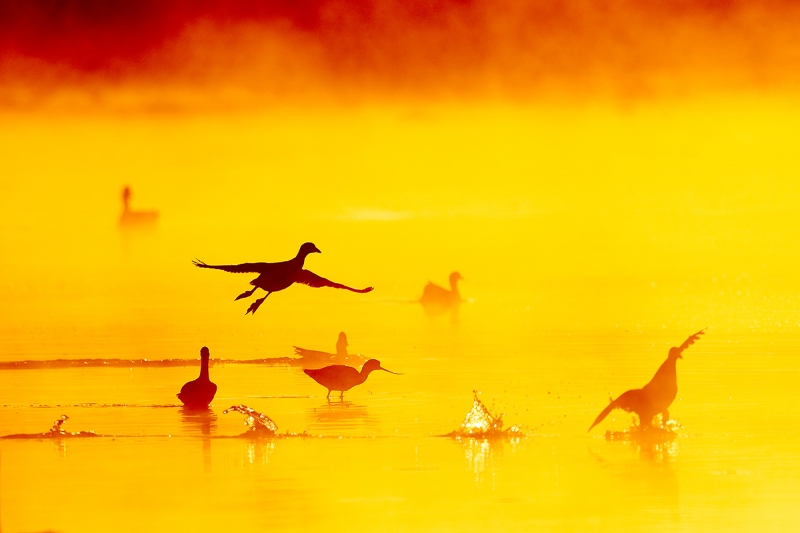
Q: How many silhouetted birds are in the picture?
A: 7